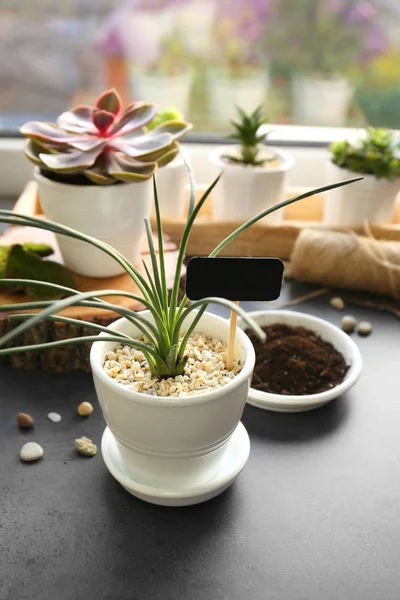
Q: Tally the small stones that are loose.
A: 8